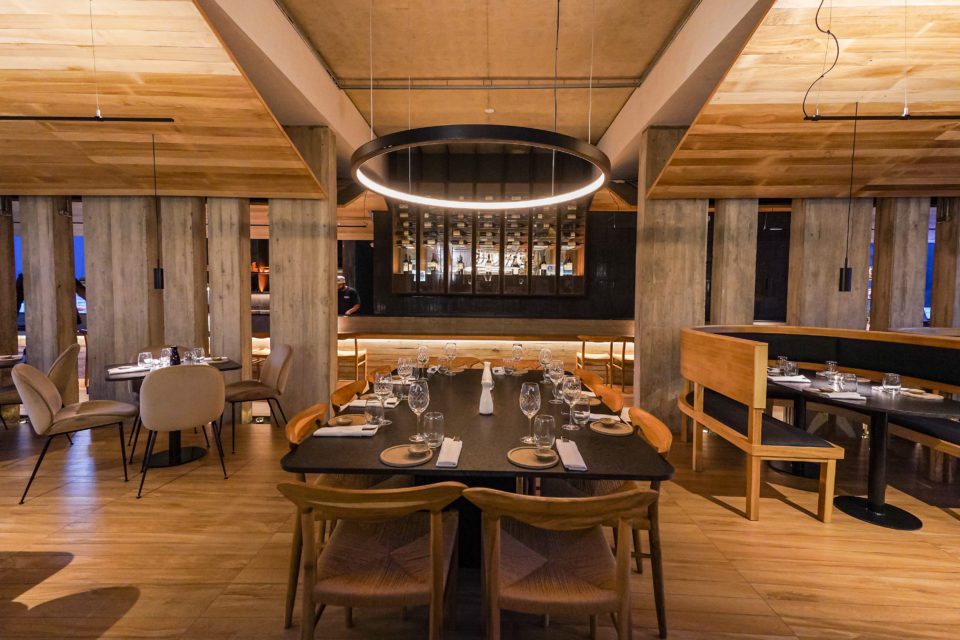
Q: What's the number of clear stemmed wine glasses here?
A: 10